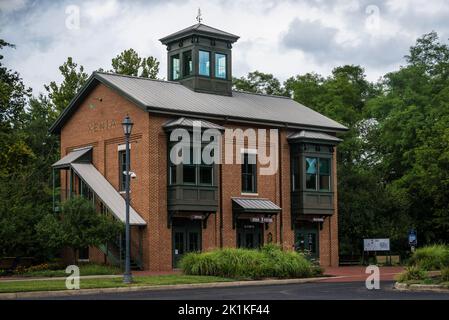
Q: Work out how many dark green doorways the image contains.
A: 3